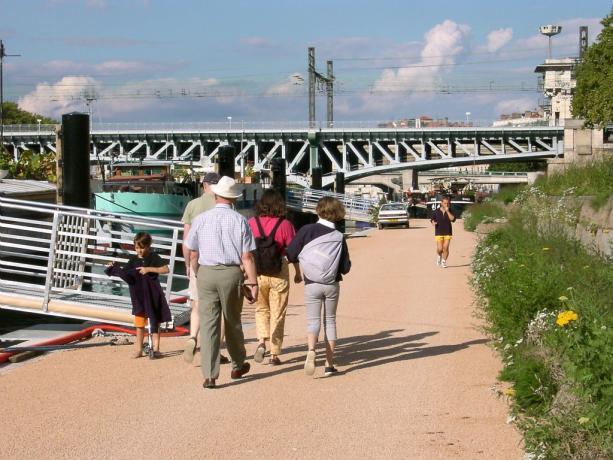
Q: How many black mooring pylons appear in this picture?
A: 5